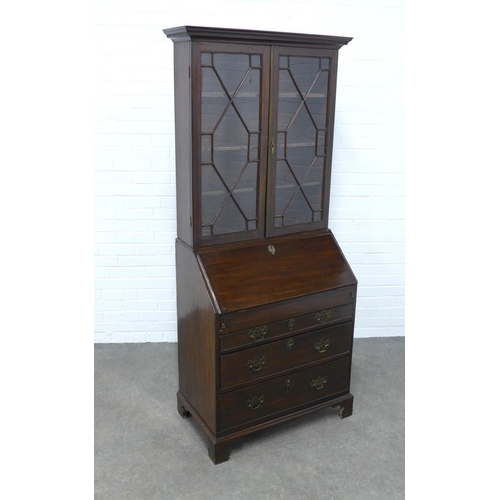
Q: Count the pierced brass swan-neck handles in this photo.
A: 6